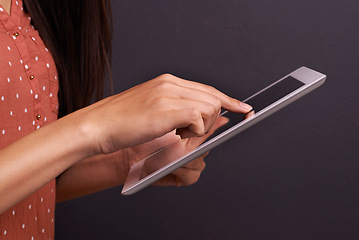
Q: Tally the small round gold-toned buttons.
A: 3